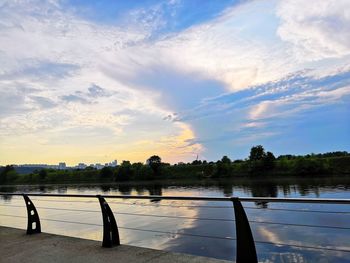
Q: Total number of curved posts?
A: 3